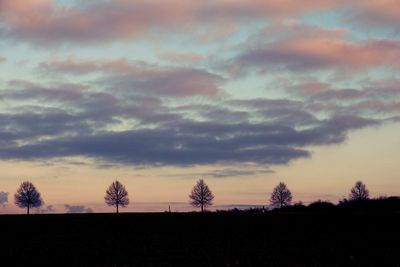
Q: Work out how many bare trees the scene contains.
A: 5